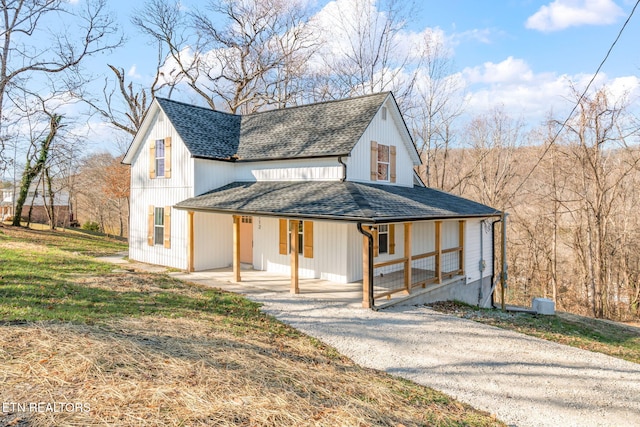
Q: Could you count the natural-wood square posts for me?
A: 7